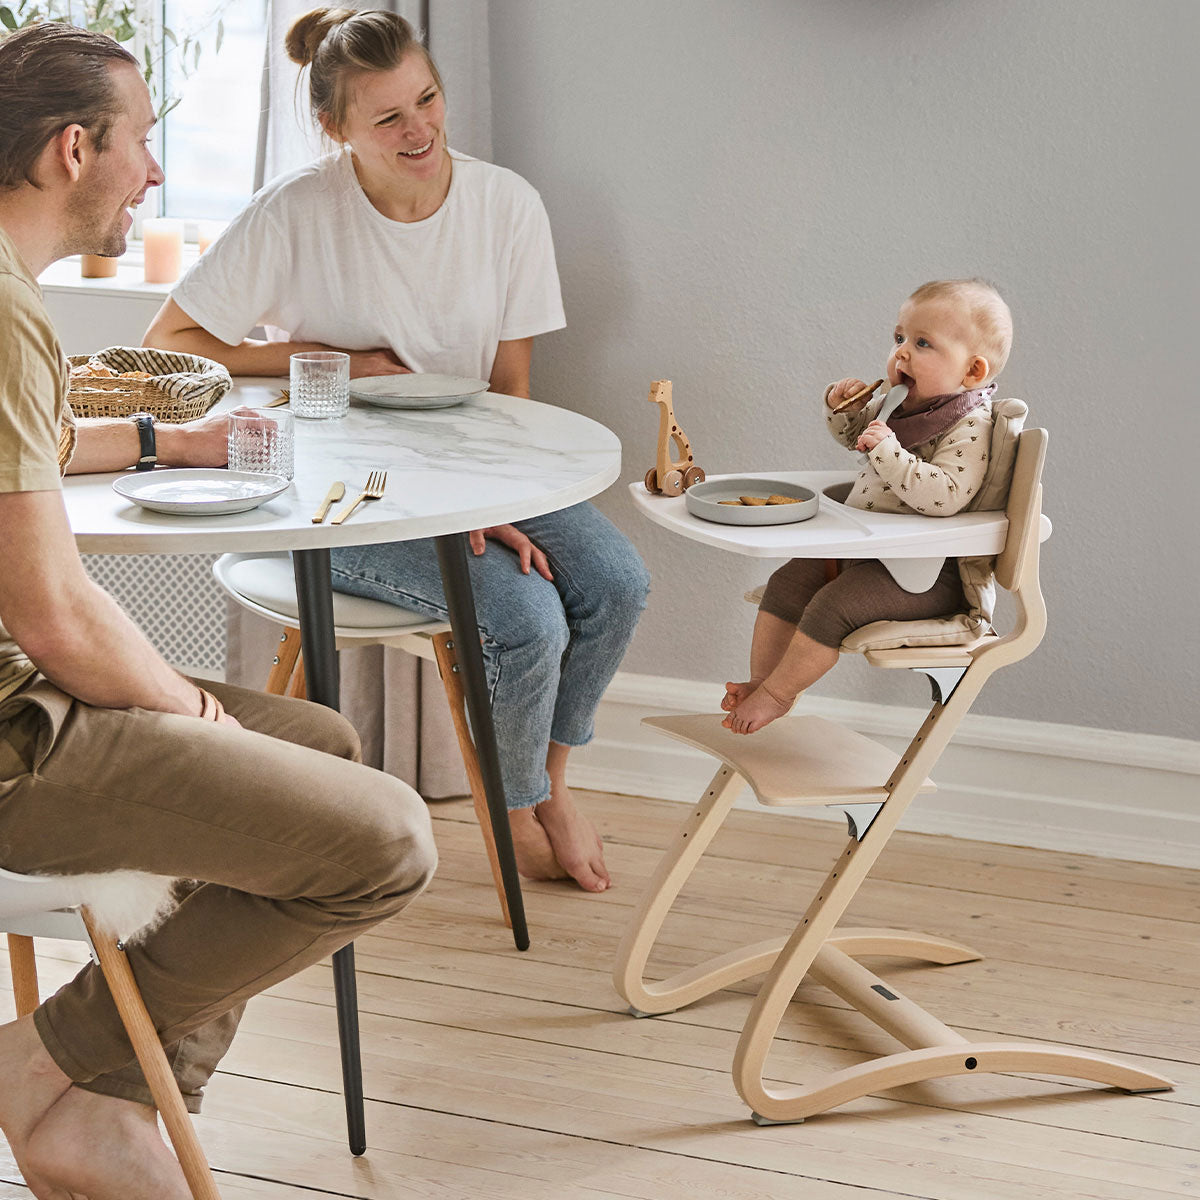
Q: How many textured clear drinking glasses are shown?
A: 2